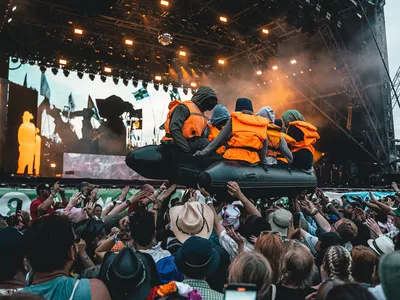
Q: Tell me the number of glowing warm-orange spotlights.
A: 14